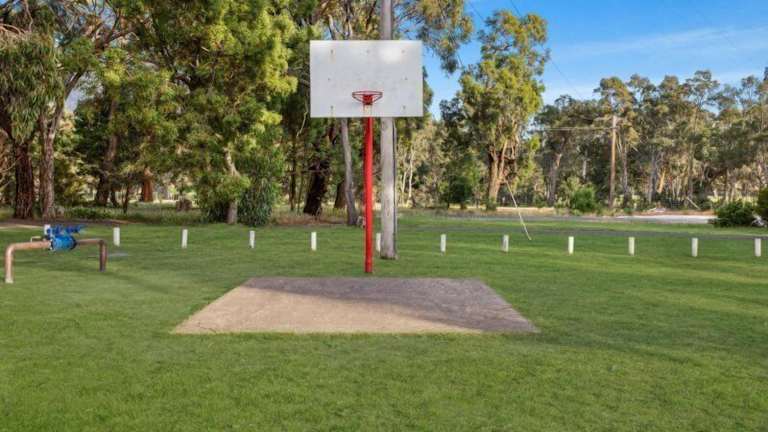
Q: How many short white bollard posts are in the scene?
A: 12